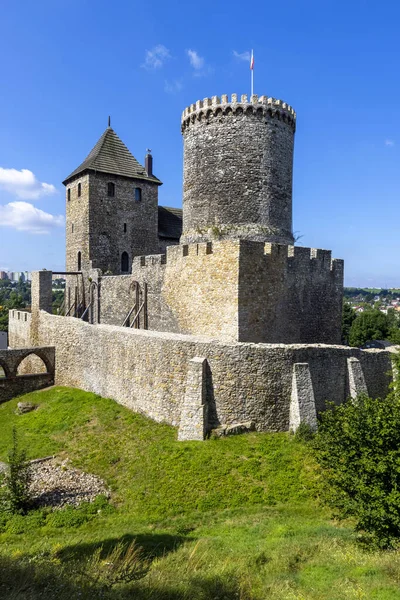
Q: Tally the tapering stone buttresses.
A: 3